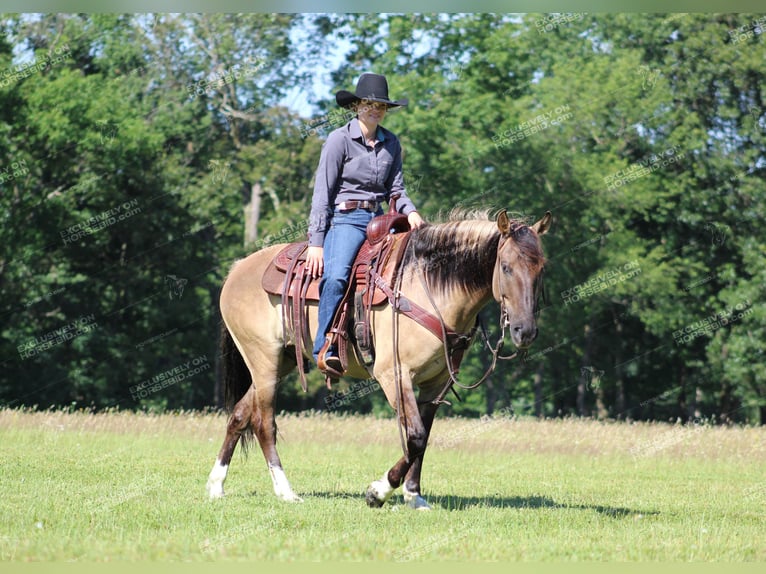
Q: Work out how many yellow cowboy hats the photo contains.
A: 0